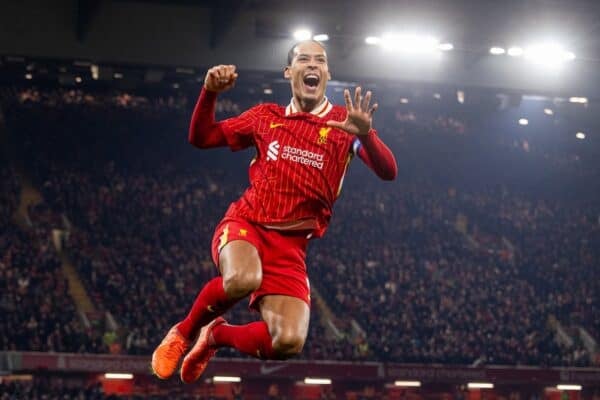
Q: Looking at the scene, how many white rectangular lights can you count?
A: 6